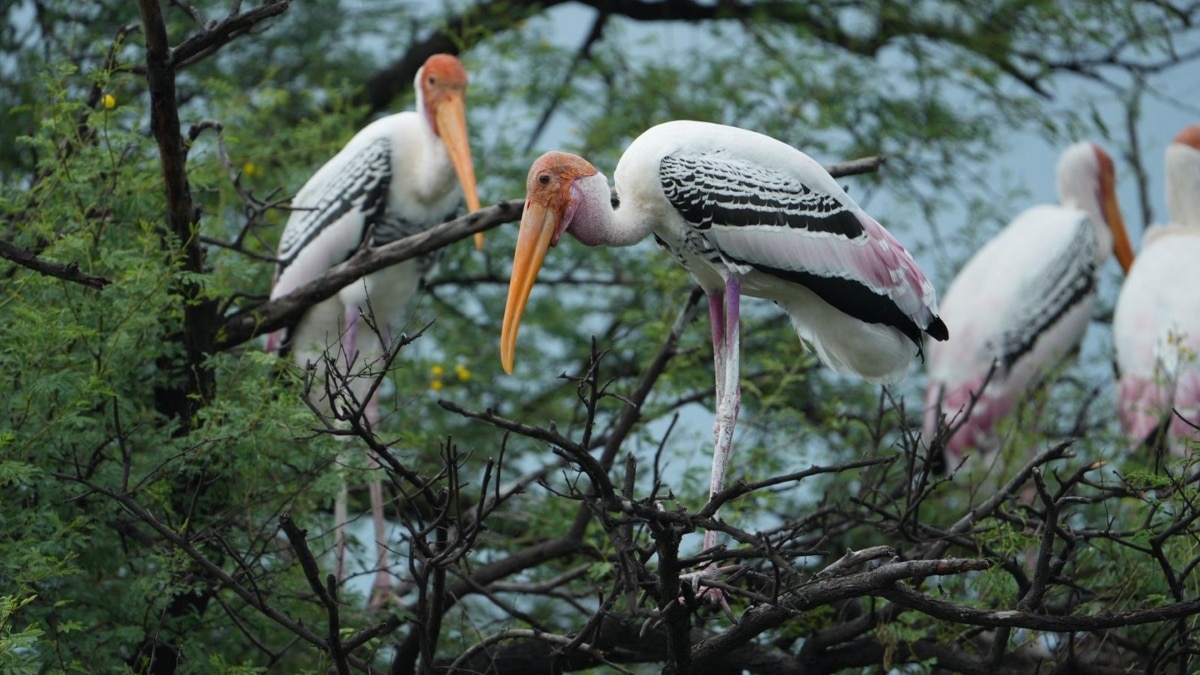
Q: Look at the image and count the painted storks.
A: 4